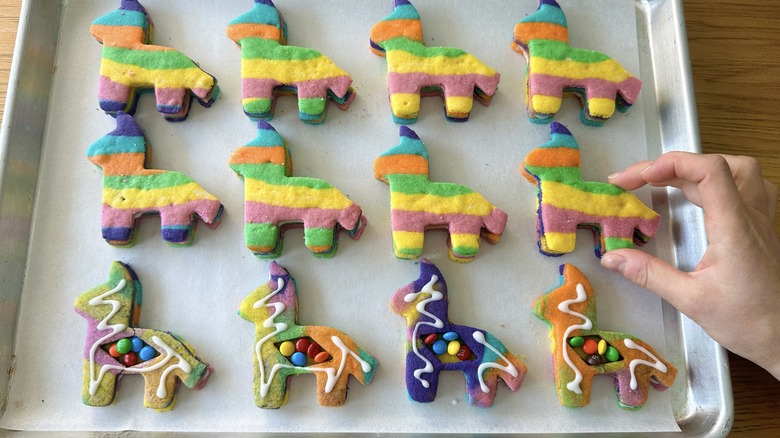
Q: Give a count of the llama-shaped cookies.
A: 12